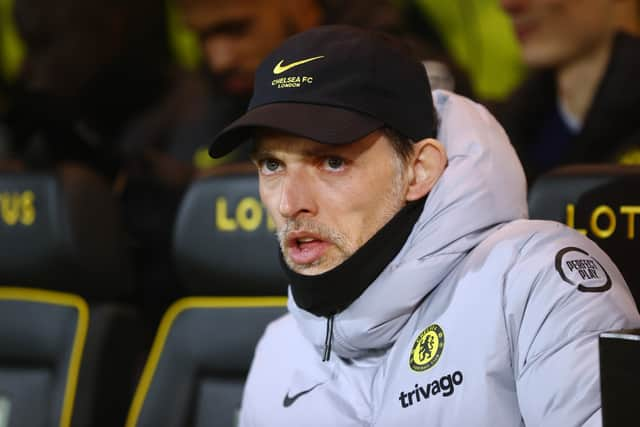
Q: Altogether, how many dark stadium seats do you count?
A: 3